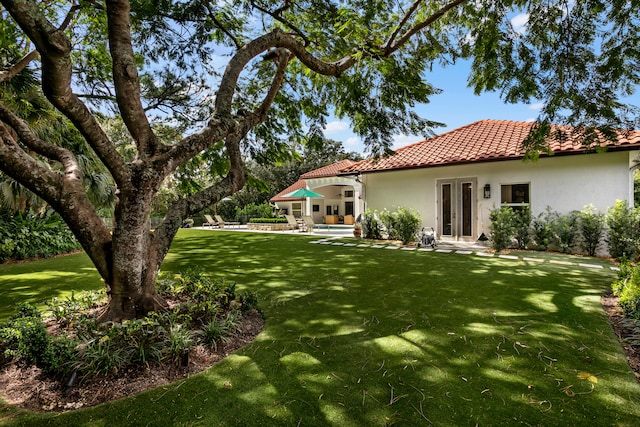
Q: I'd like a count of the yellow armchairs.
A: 2